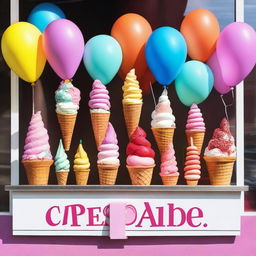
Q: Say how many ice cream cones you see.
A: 13